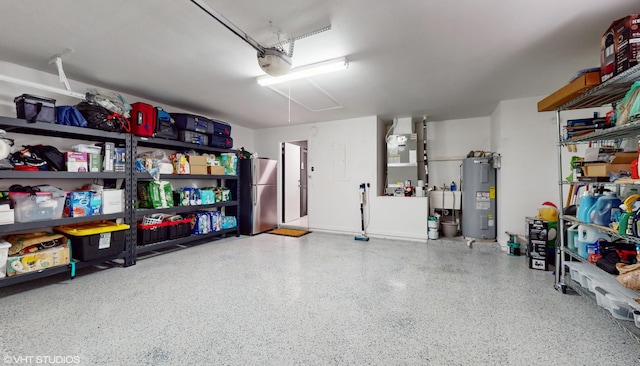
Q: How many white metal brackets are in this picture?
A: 1